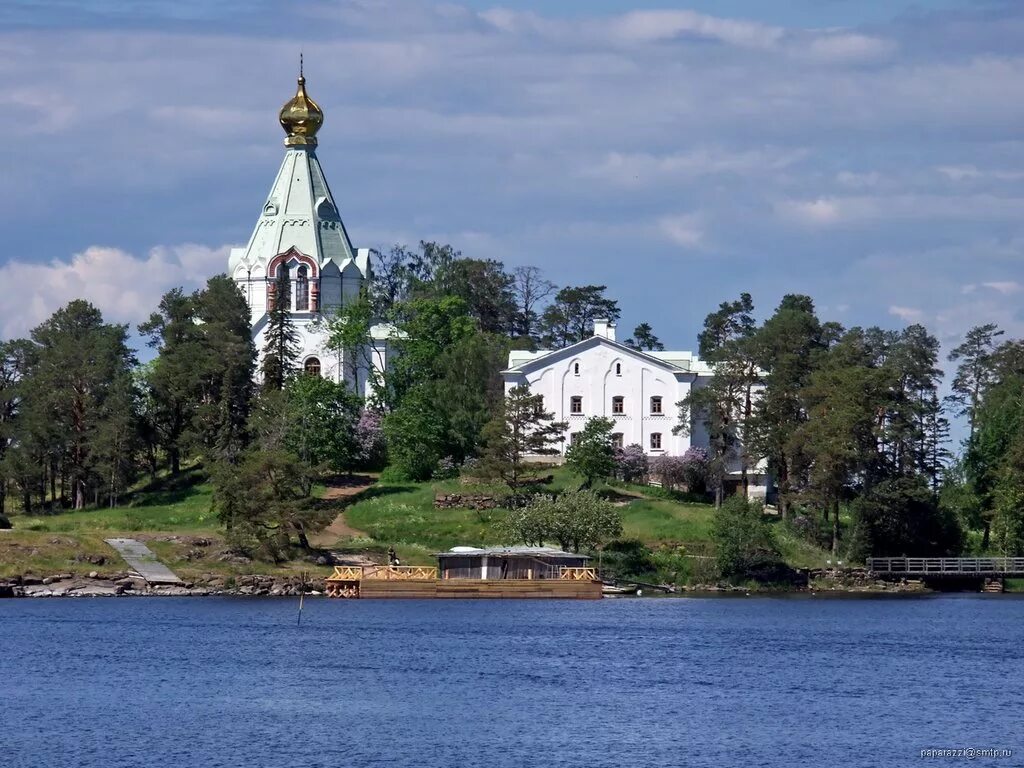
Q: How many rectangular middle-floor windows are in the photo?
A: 3